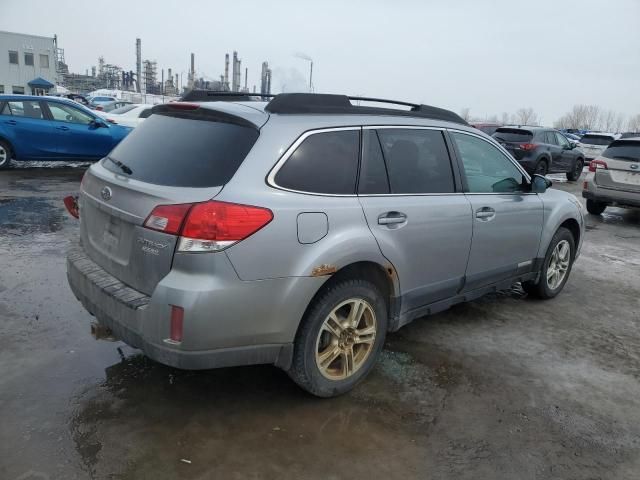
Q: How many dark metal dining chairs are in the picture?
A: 0